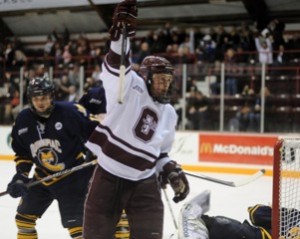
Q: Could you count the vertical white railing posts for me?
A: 6